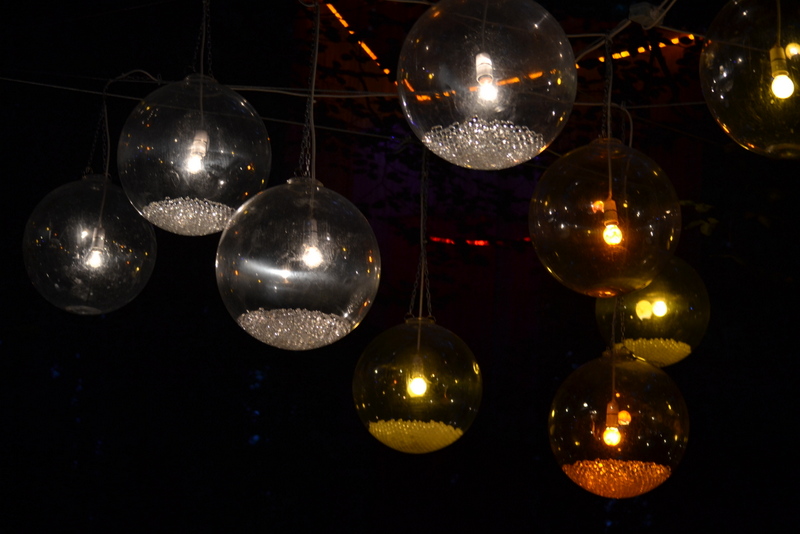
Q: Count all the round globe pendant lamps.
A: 9